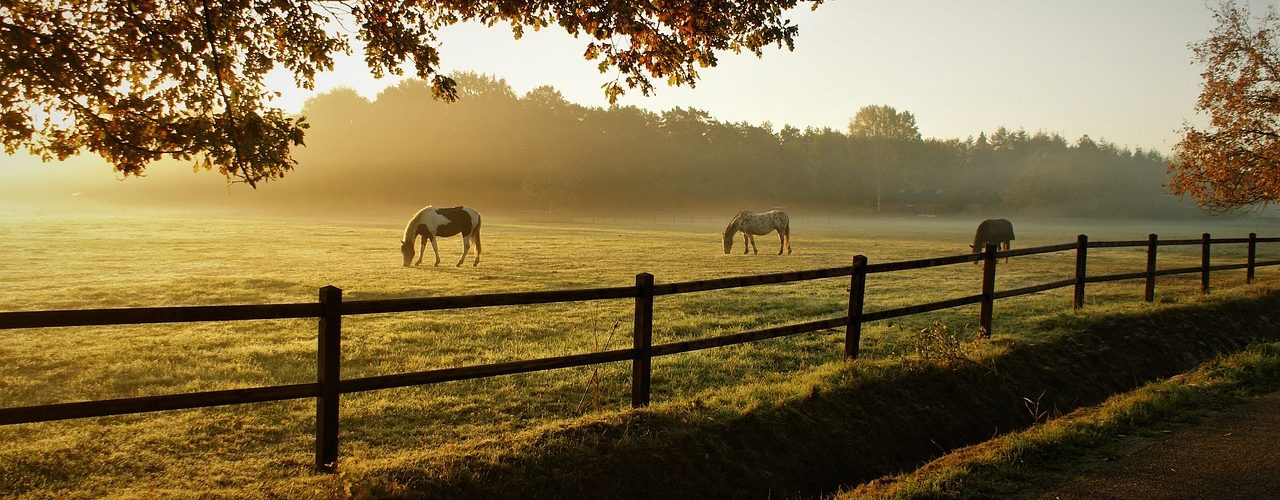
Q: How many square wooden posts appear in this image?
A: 8